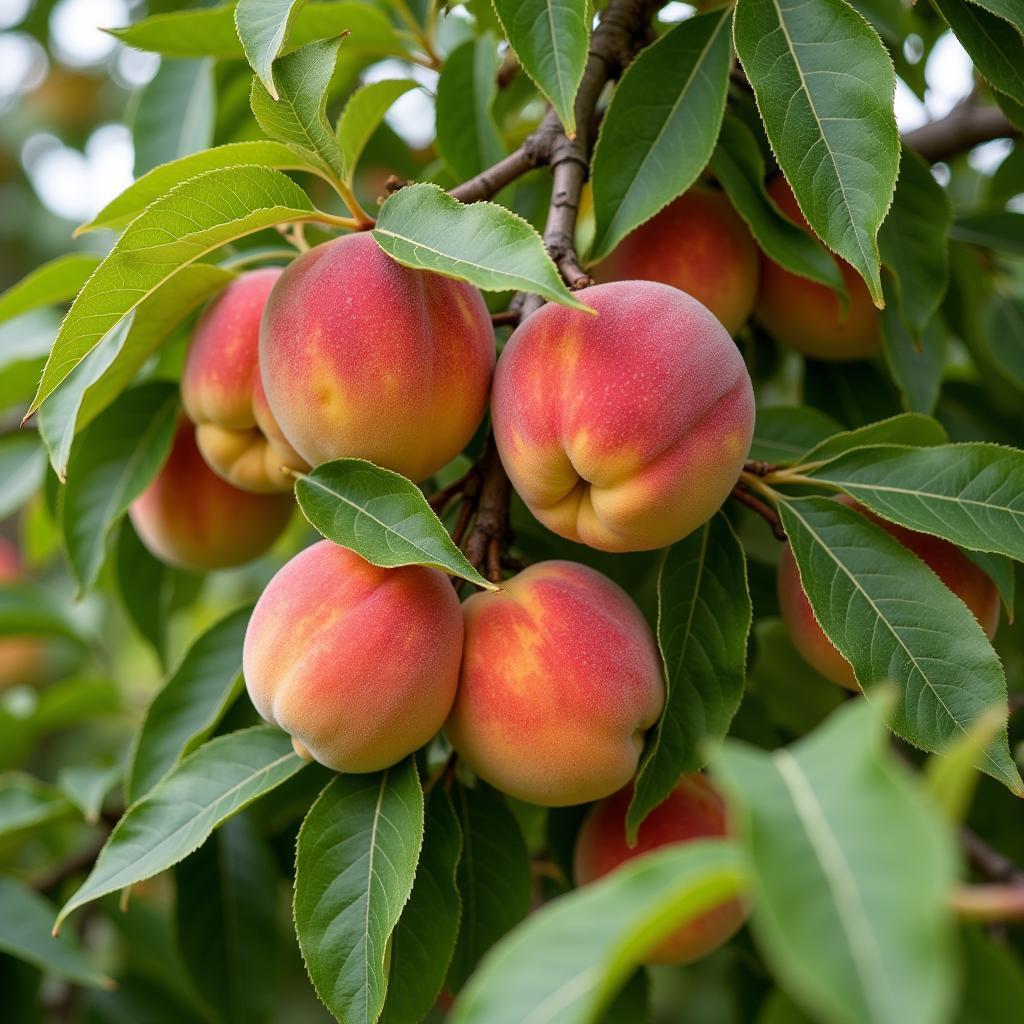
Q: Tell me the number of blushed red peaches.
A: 10